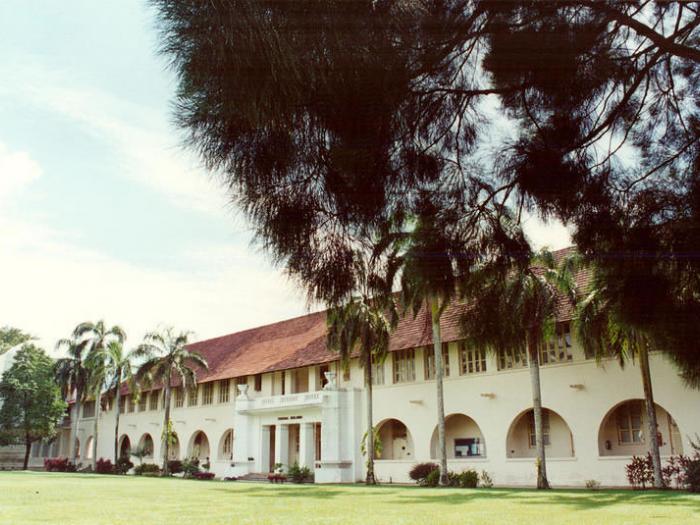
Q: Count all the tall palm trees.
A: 8